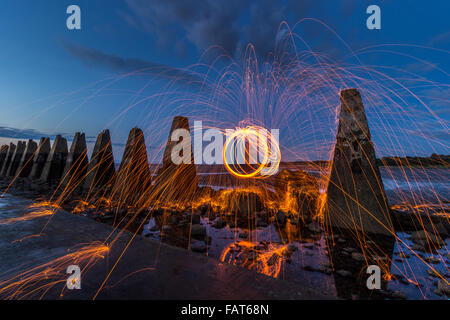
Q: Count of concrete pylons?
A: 11